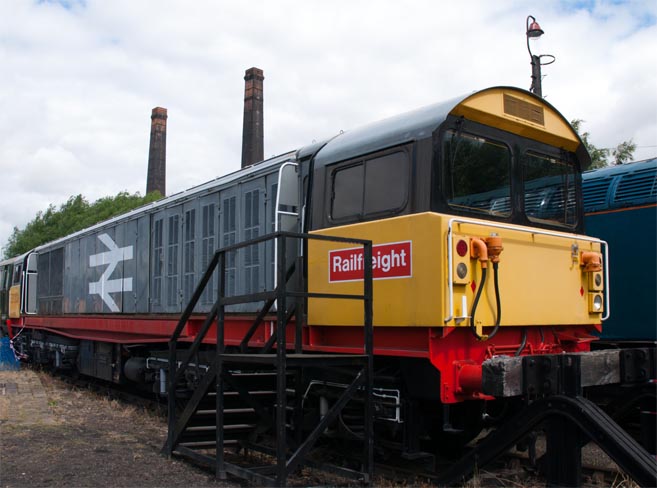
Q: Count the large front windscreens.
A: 2